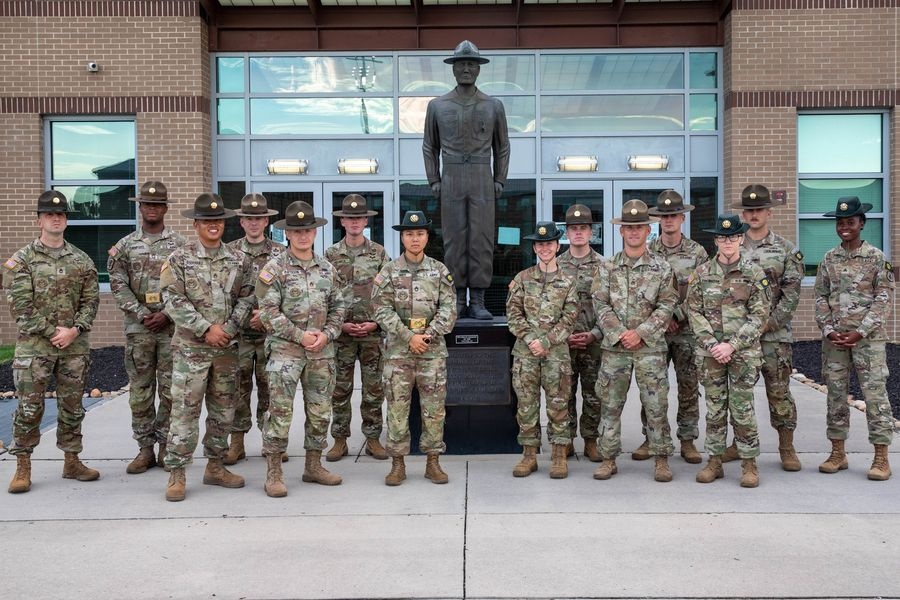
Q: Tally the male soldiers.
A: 10